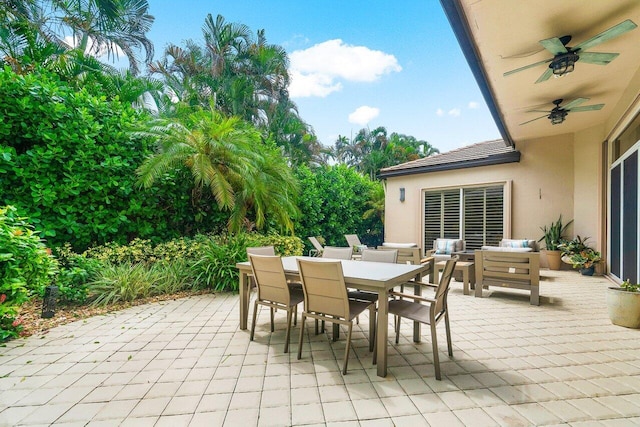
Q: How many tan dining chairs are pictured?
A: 6